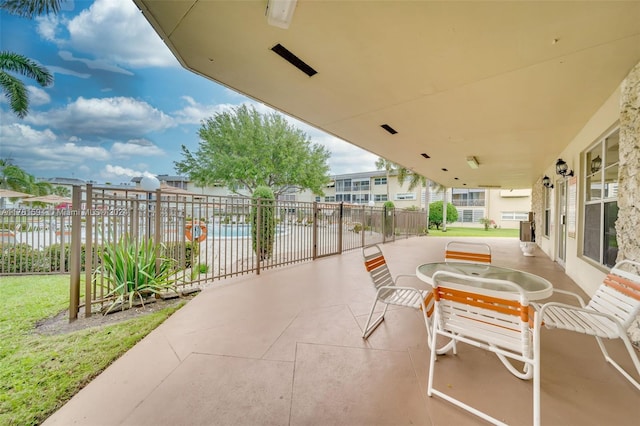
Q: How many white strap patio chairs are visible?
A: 4